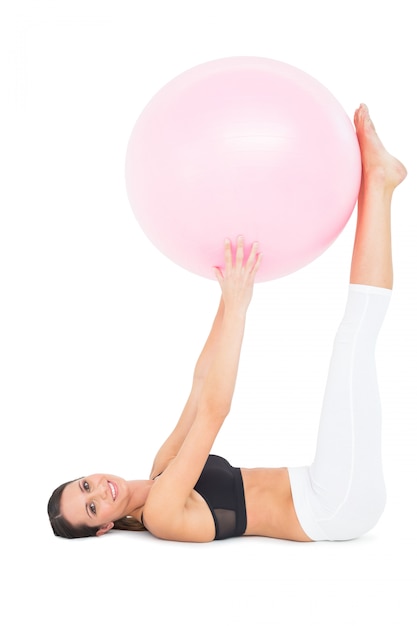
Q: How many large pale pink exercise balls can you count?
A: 1